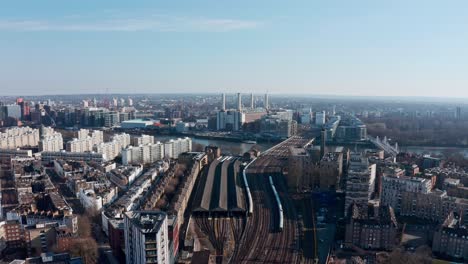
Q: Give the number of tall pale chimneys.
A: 4